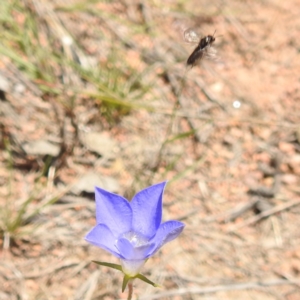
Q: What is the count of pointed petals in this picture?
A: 5